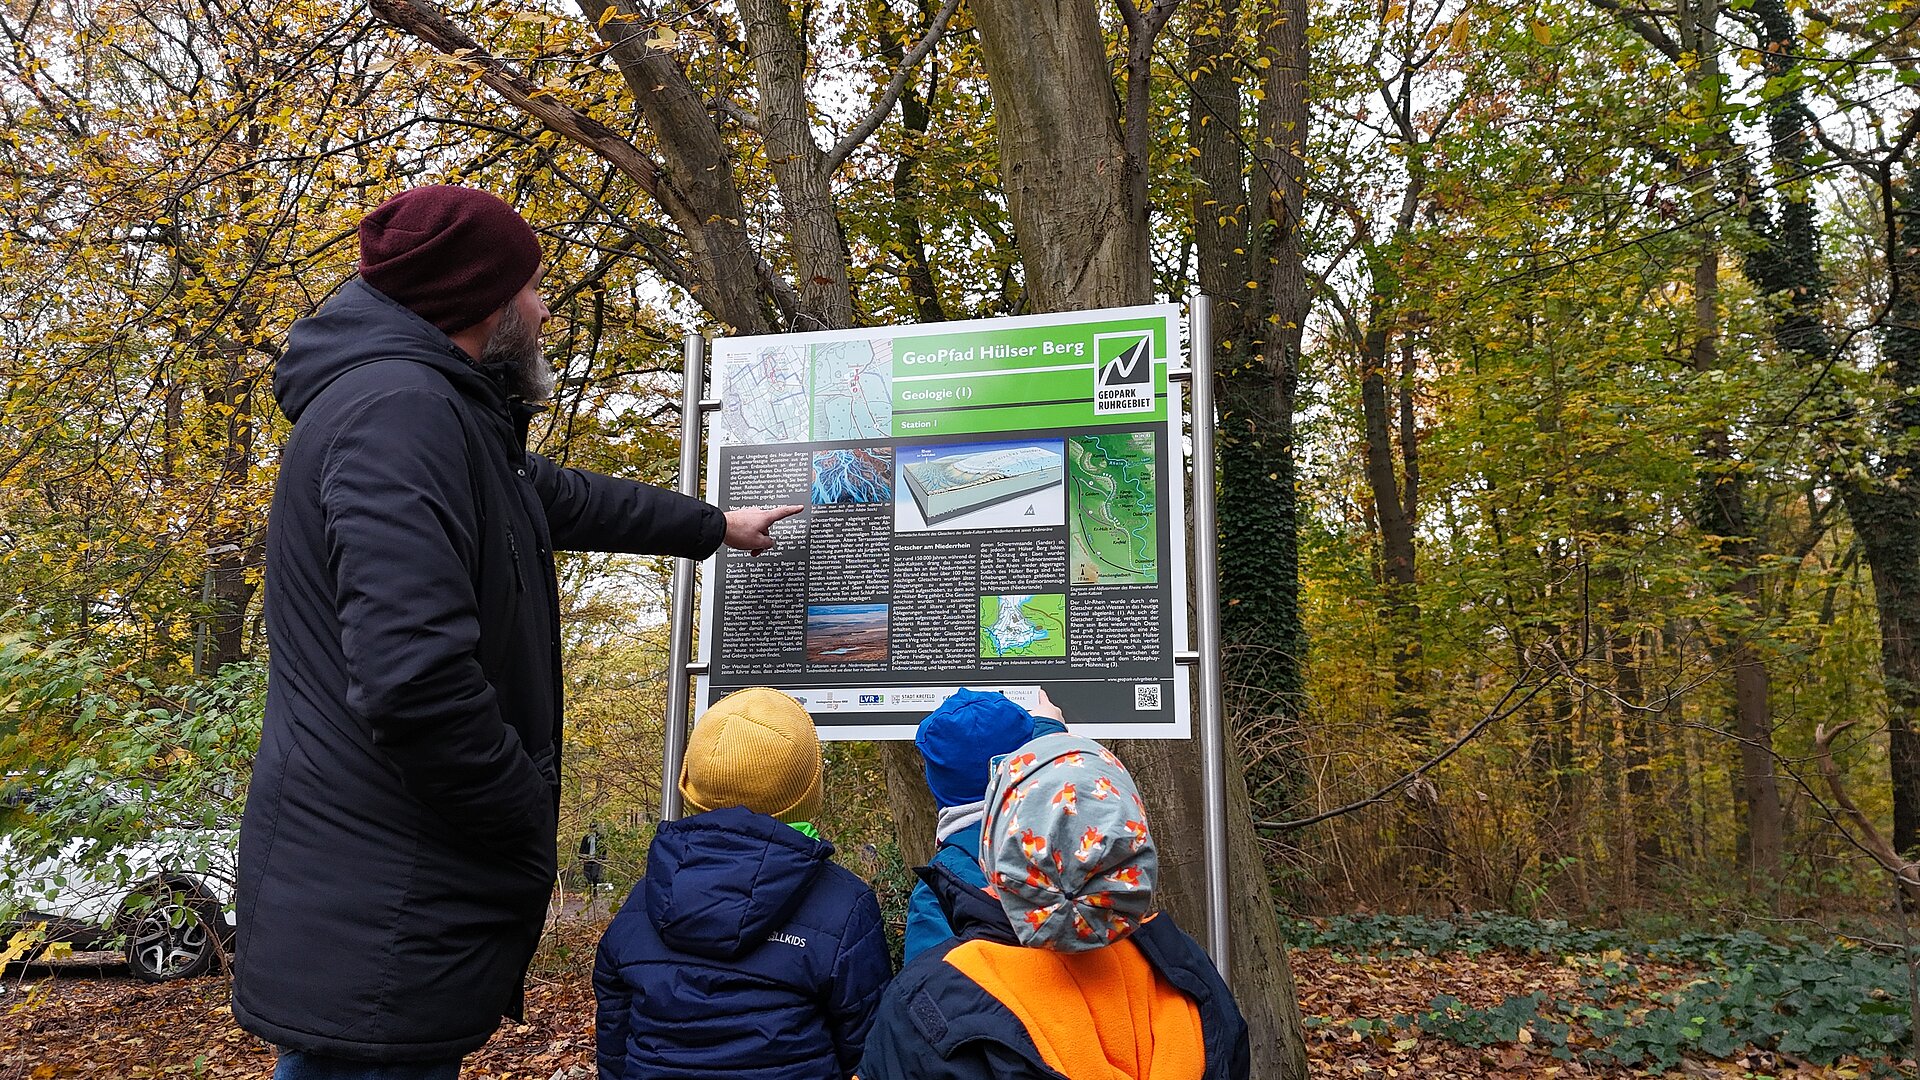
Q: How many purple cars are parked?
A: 0